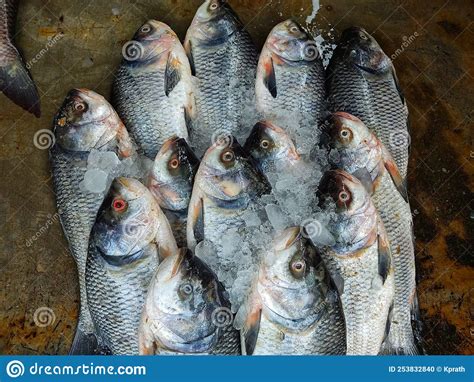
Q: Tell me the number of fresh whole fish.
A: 13